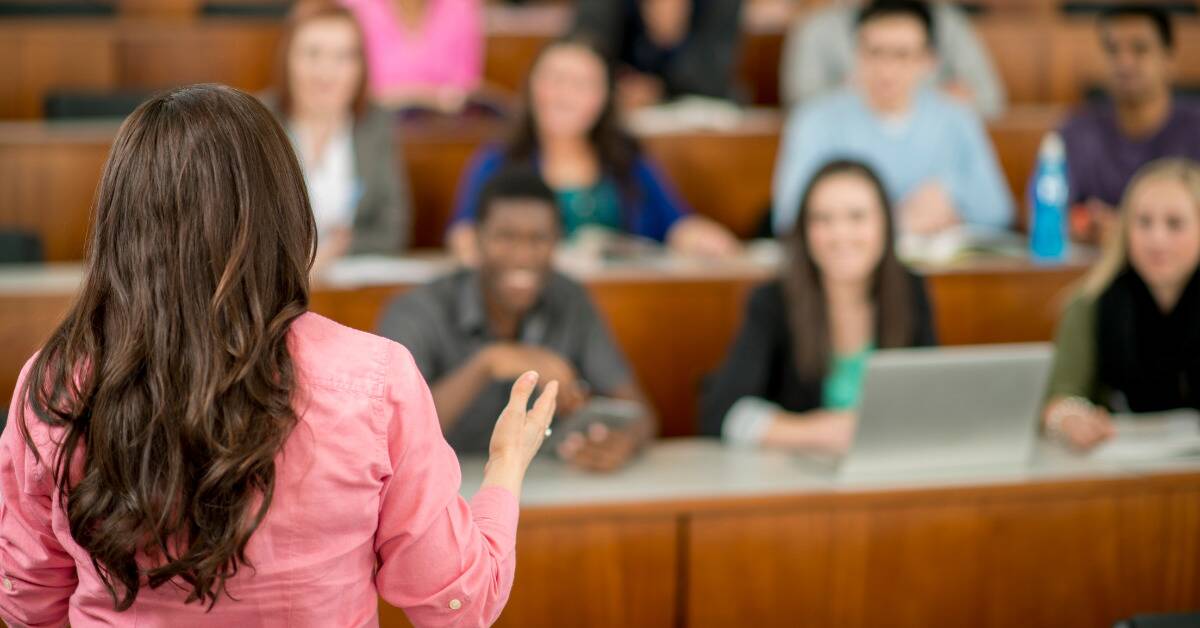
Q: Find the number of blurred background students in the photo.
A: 10